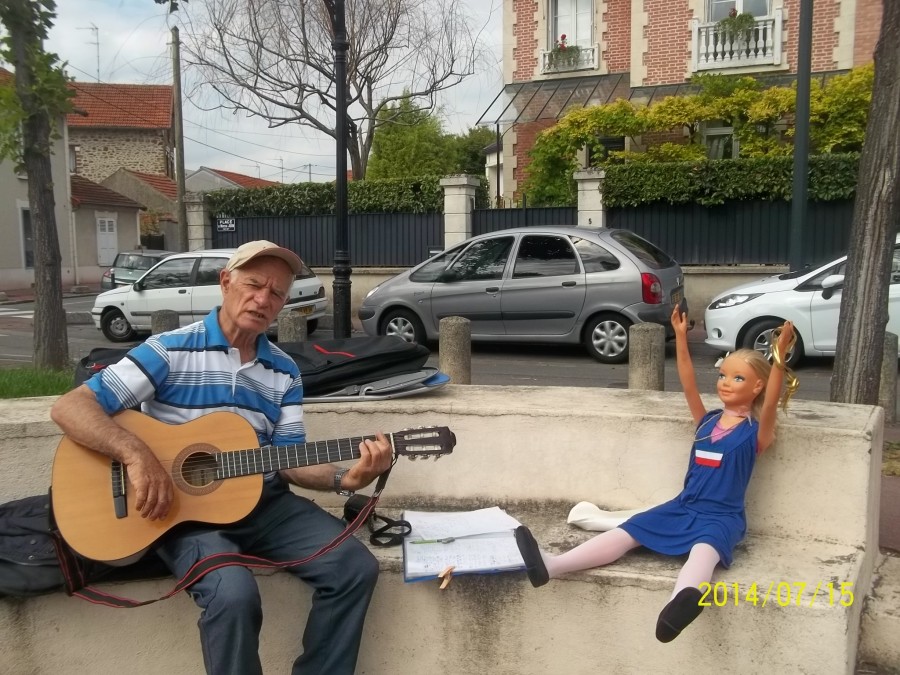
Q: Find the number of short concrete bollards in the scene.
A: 5